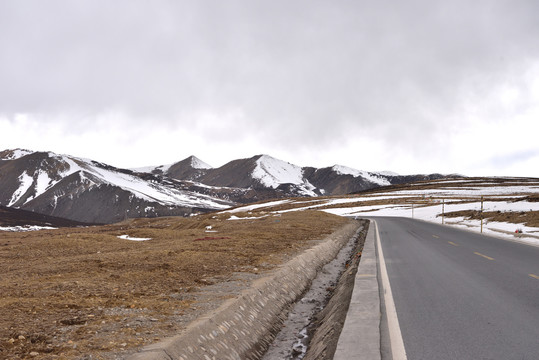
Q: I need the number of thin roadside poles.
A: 3